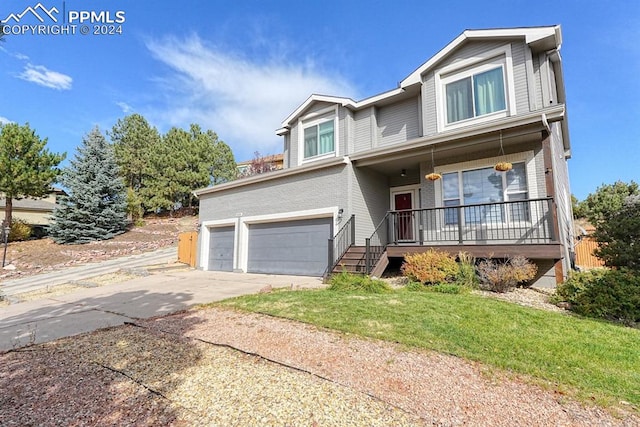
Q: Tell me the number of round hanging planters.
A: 2